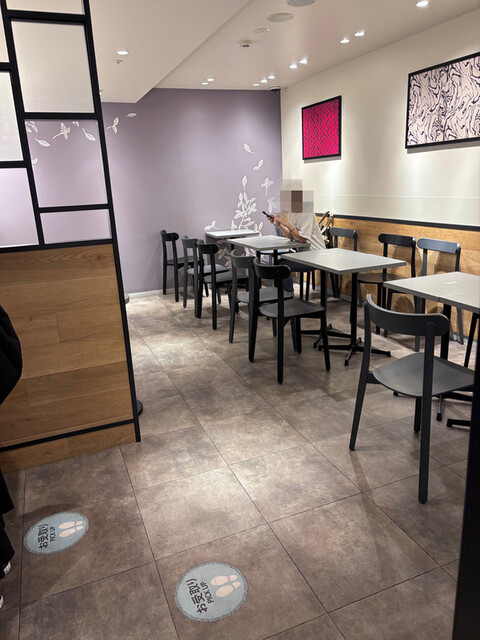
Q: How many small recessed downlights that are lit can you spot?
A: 11